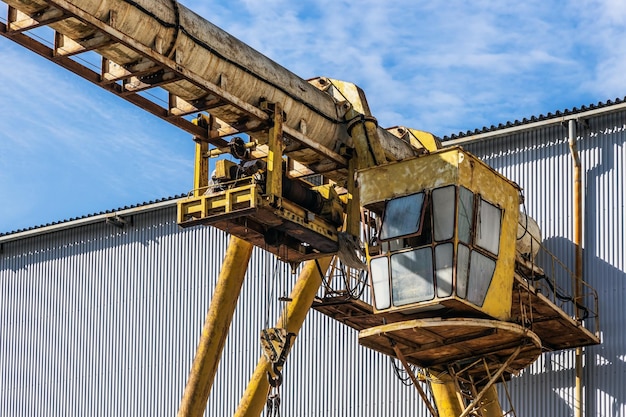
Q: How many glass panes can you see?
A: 9